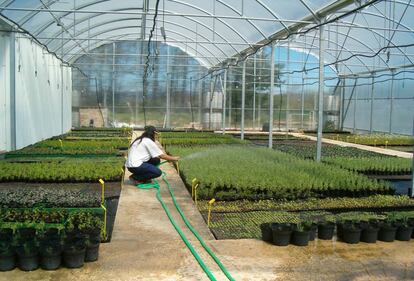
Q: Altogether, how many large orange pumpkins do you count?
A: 0